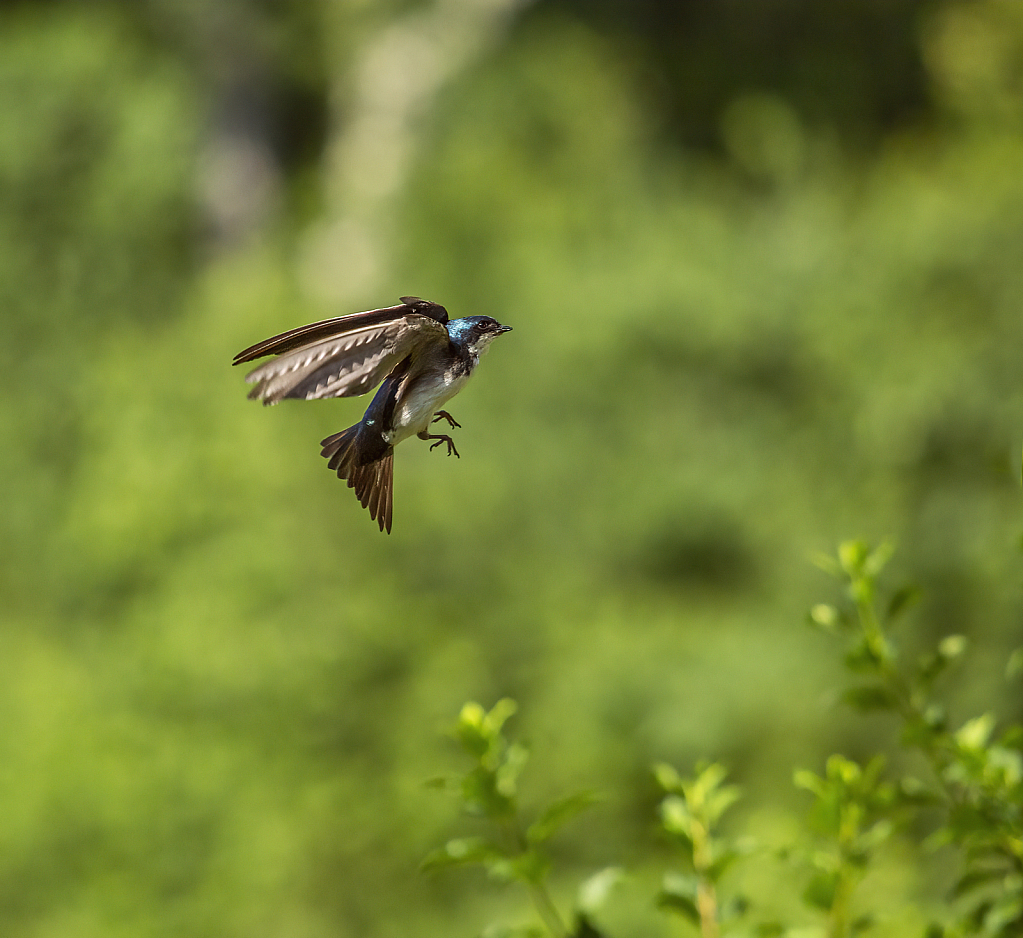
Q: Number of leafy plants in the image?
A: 4